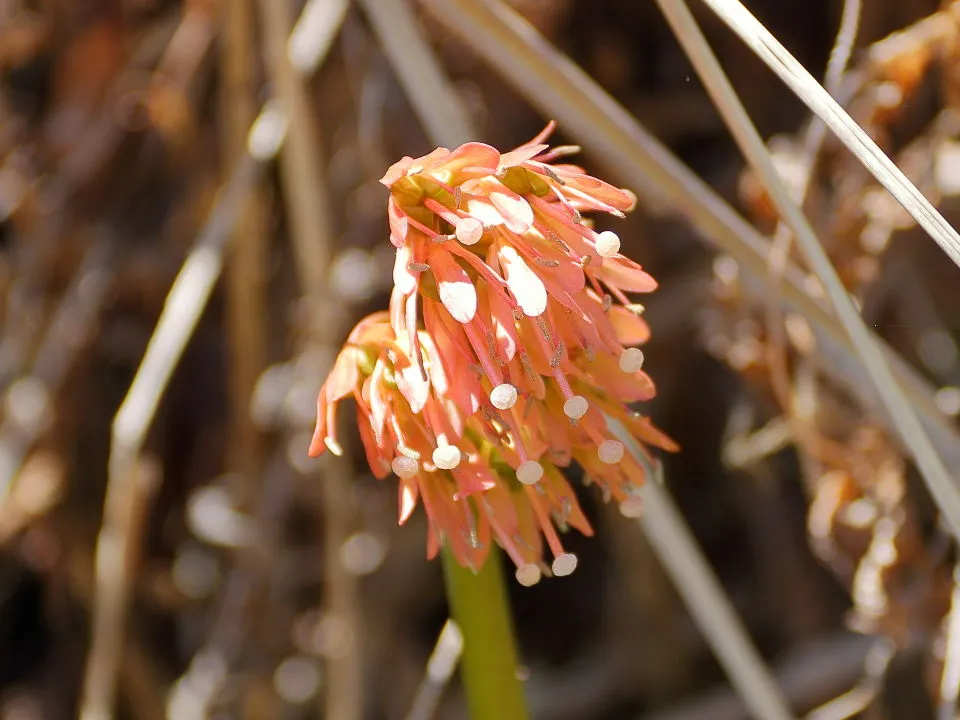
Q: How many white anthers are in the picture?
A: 12